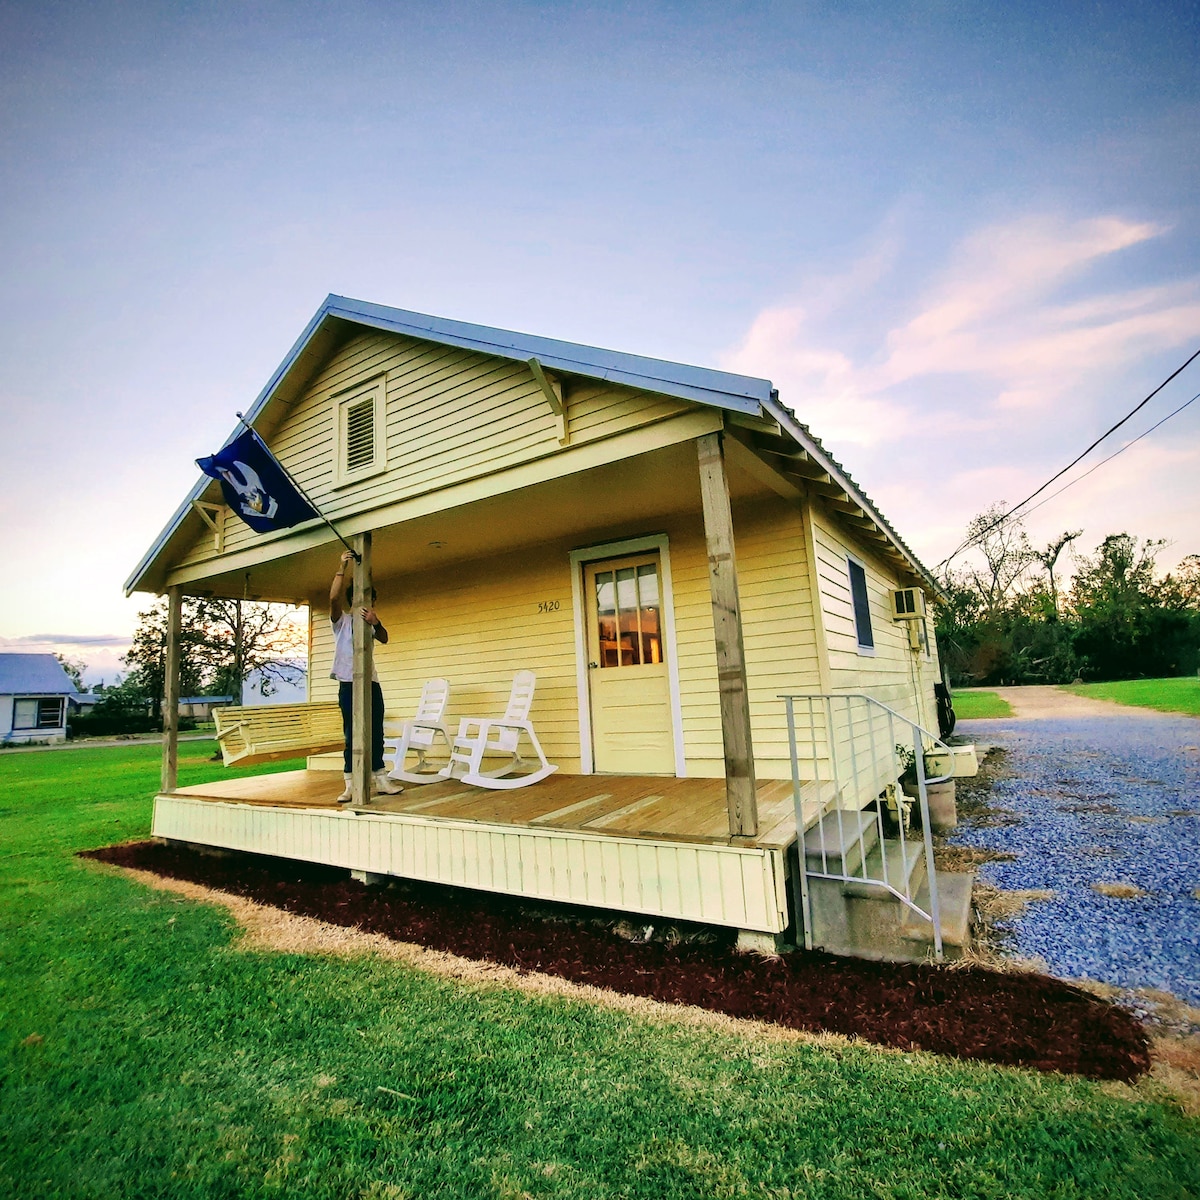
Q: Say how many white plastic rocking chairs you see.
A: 2